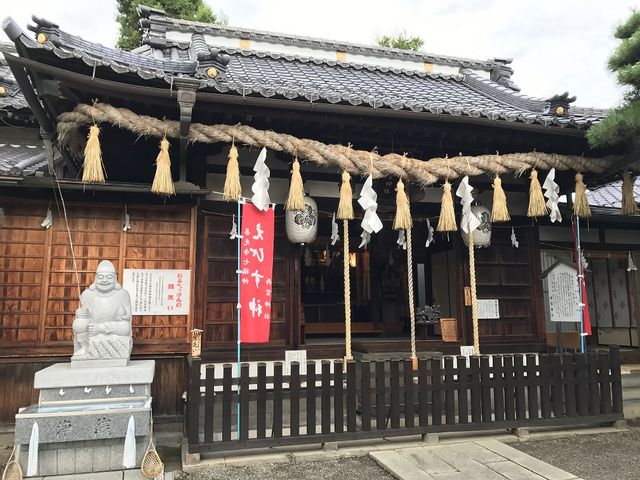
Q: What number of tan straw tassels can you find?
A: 11